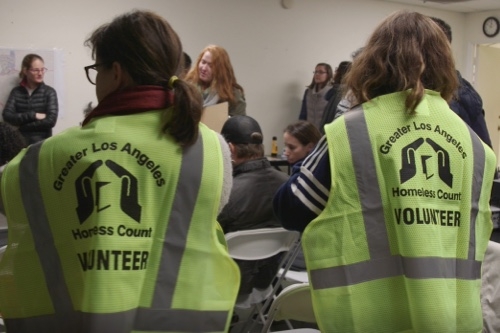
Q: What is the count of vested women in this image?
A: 2